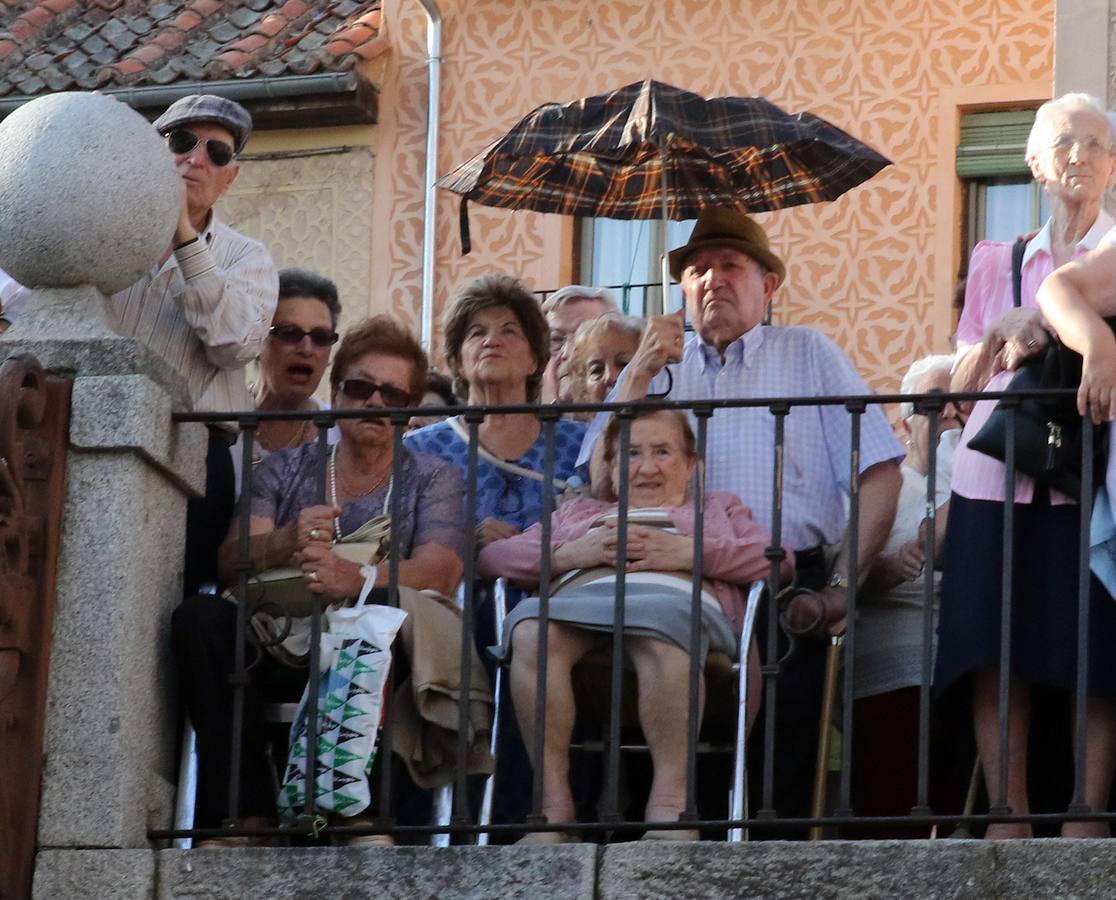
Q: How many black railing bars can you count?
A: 12